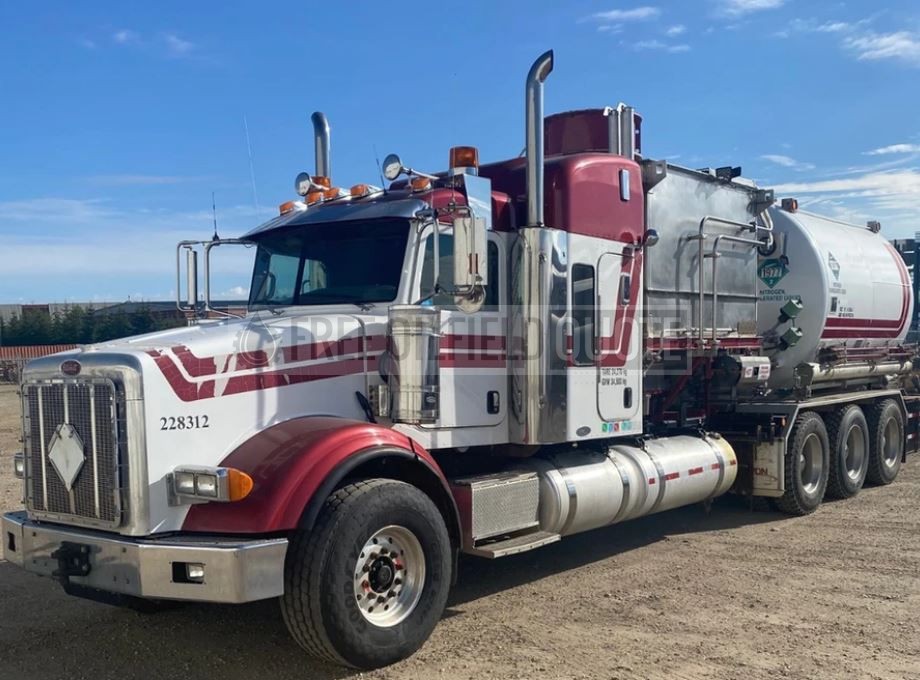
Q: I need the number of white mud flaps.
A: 1